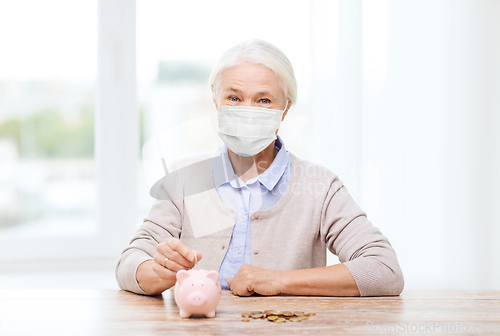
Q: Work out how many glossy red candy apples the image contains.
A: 0